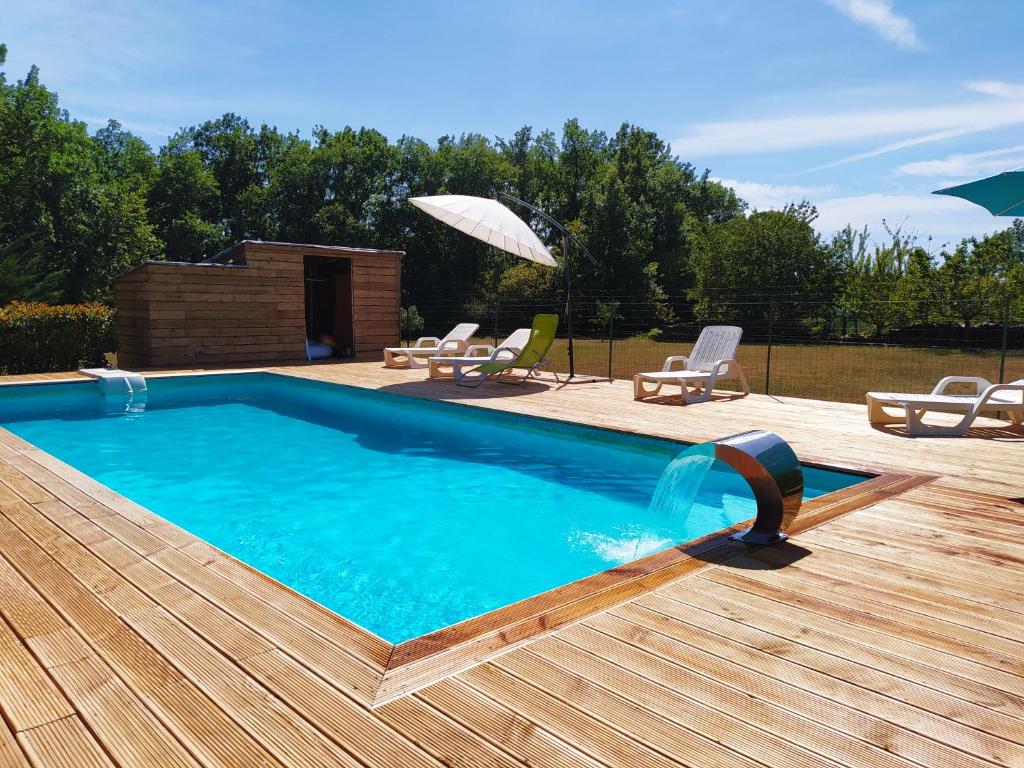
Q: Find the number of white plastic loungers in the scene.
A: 4